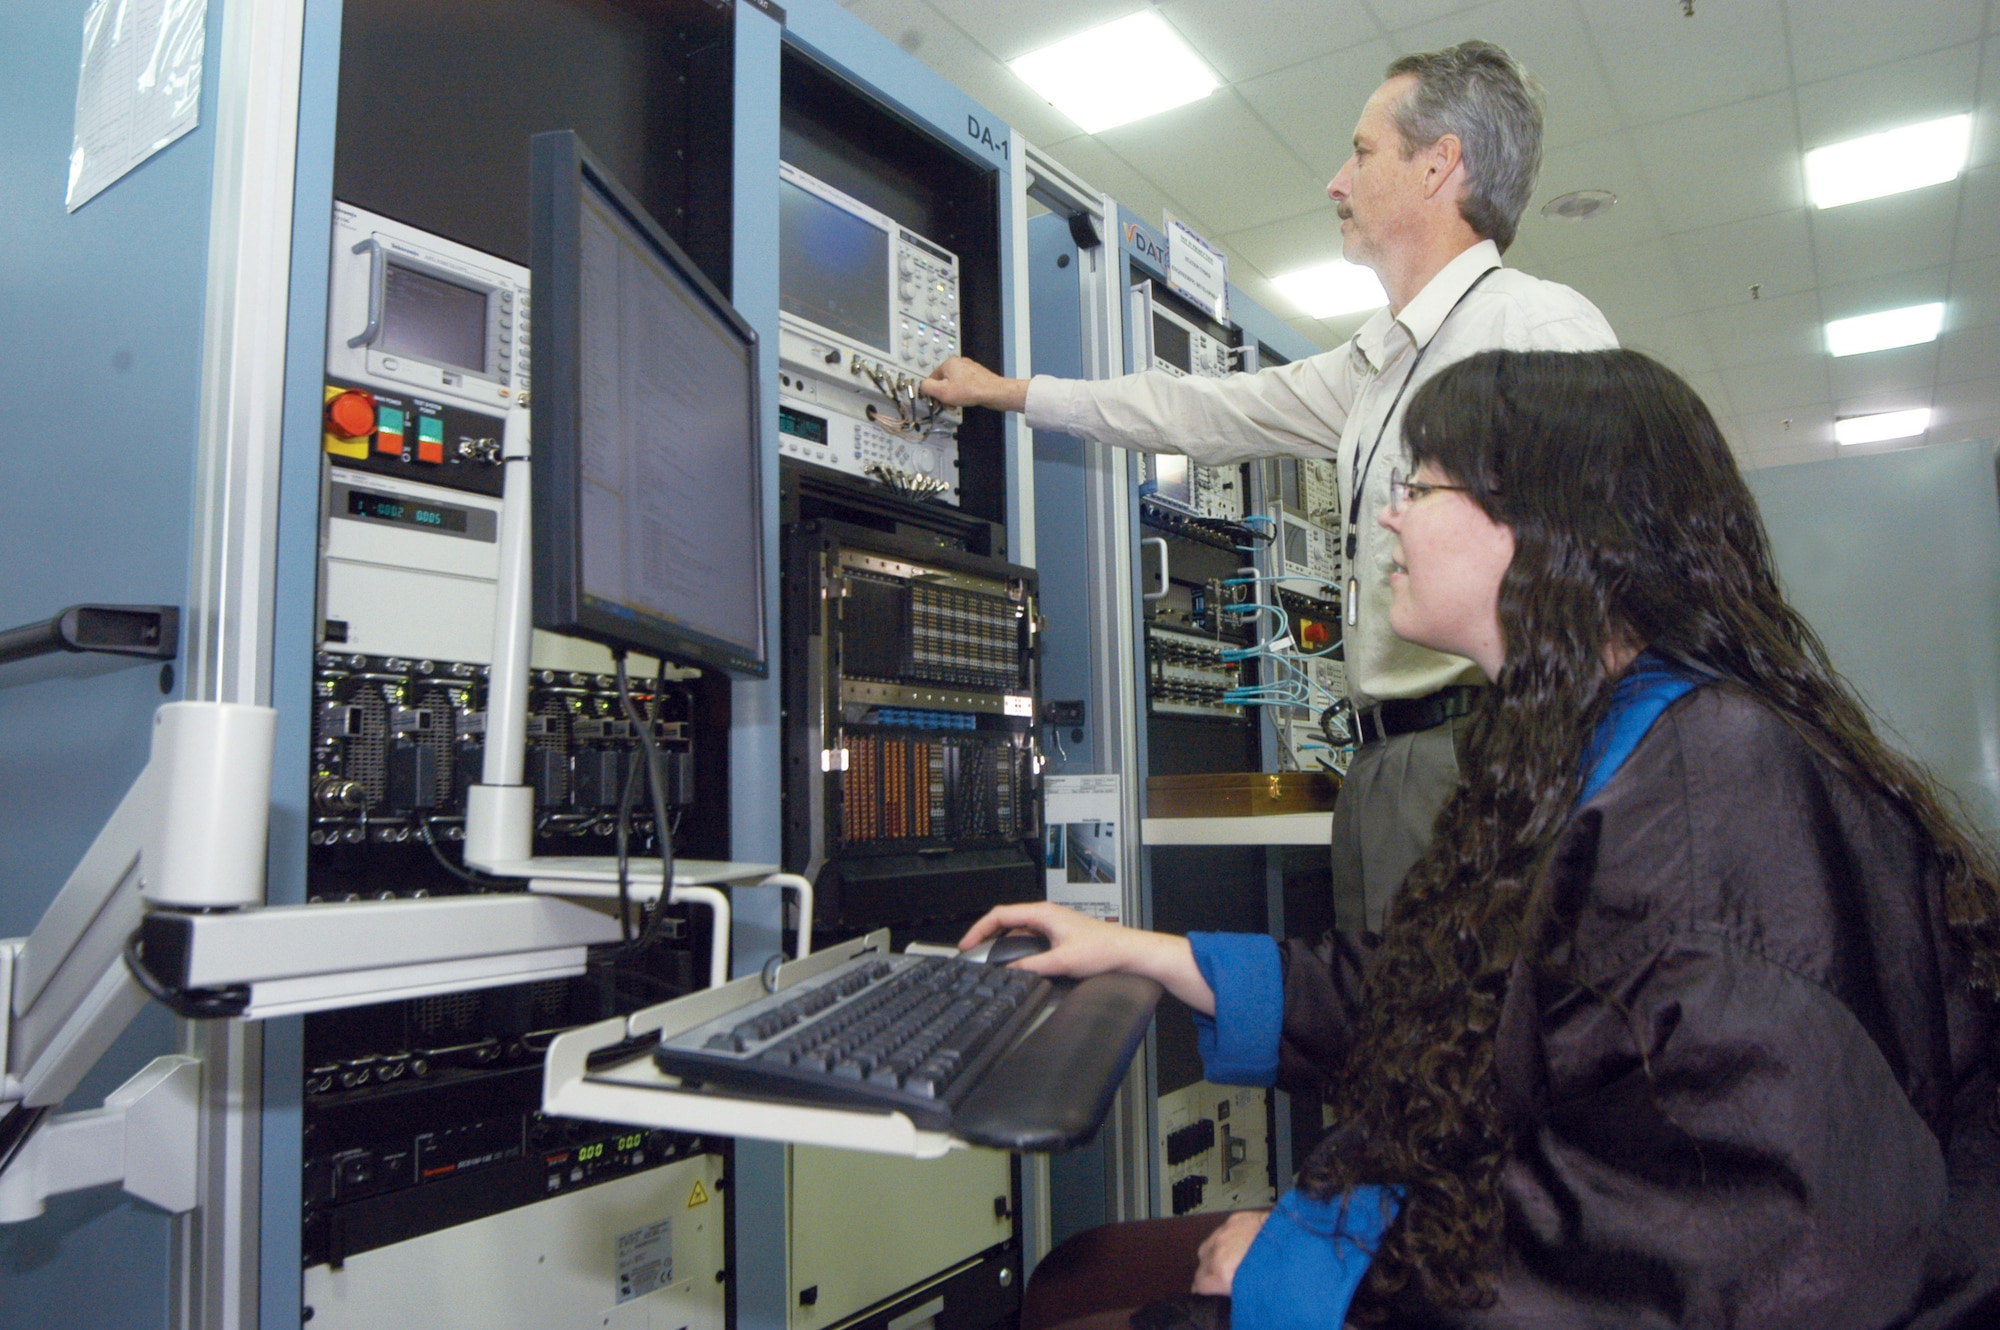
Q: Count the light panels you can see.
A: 5